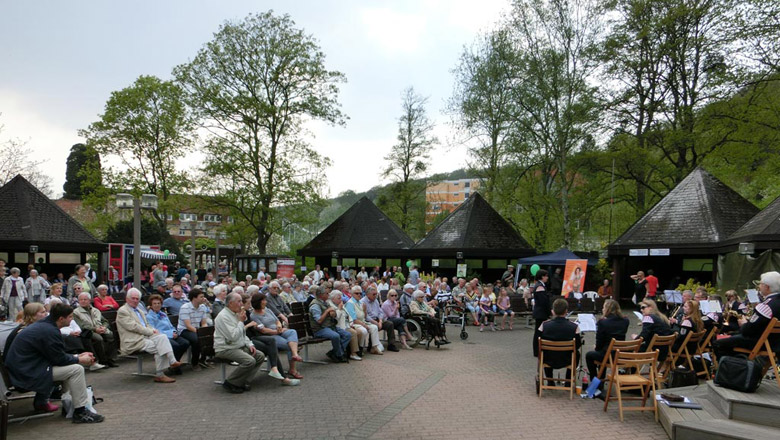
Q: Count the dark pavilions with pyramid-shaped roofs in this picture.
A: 5